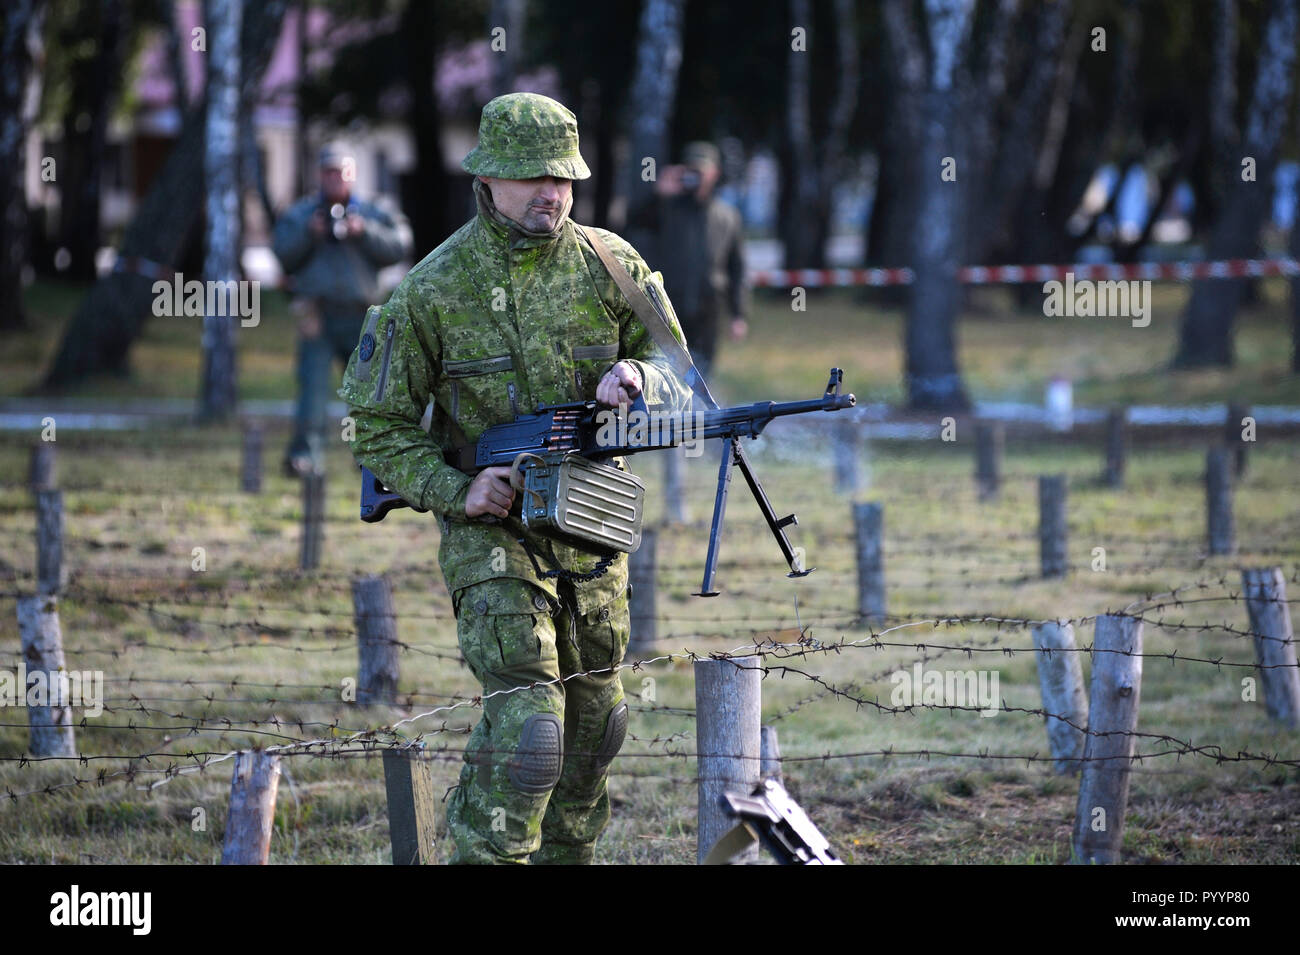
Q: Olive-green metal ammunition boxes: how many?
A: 1